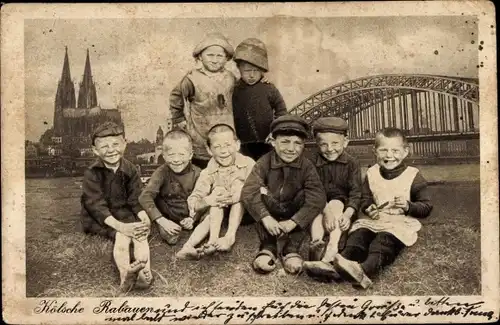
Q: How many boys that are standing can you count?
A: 2